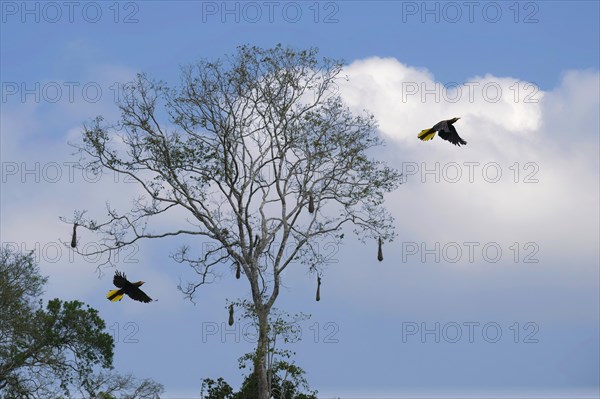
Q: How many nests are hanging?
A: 6